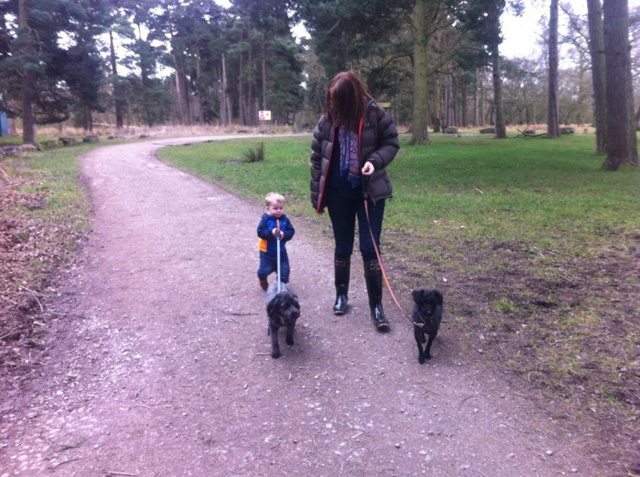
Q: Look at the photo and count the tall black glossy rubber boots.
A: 2